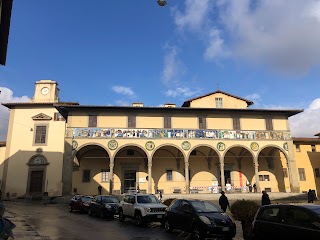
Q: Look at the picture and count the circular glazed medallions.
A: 7